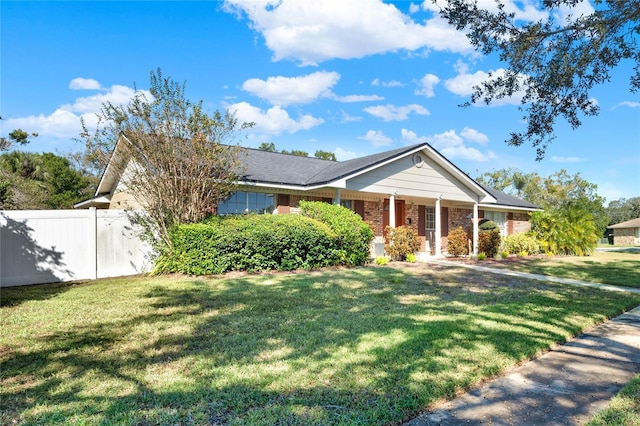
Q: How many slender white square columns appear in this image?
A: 4